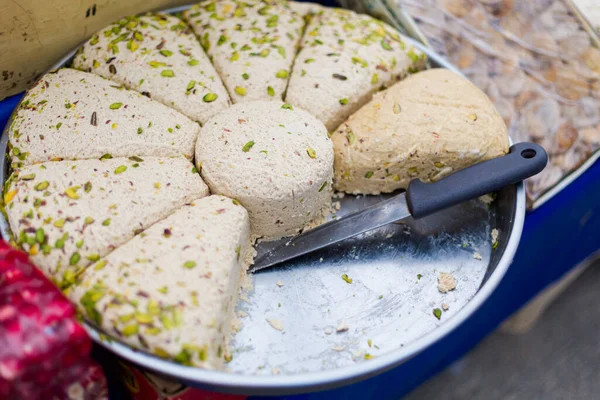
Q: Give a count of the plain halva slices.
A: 1